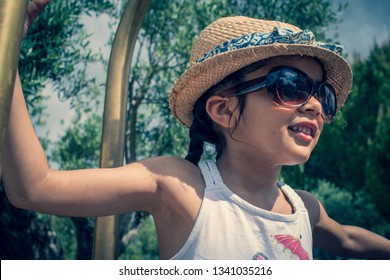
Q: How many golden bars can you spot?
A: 2